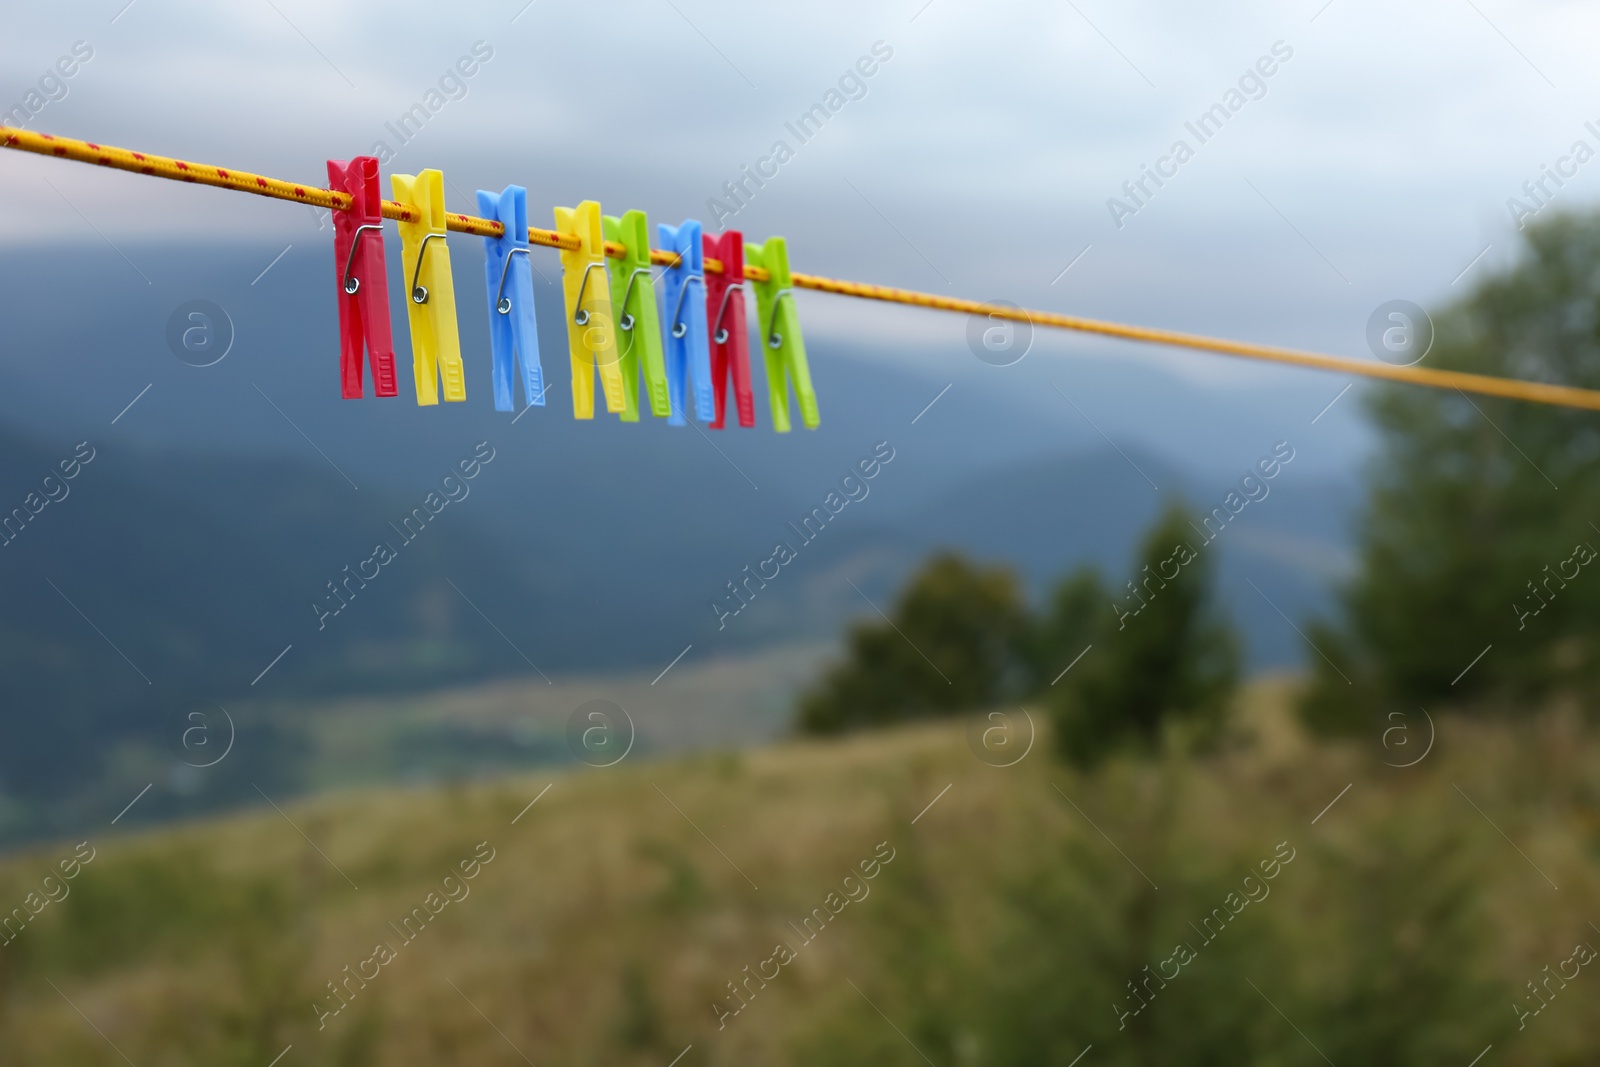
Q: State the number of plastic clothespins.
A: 8